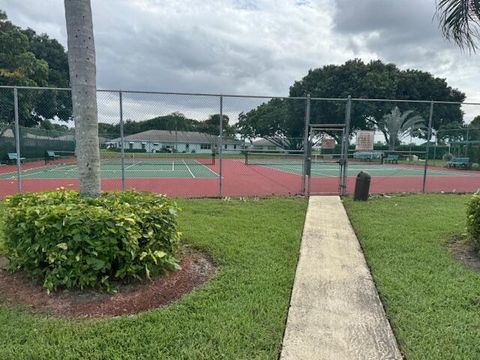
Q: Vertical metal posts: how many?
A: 6